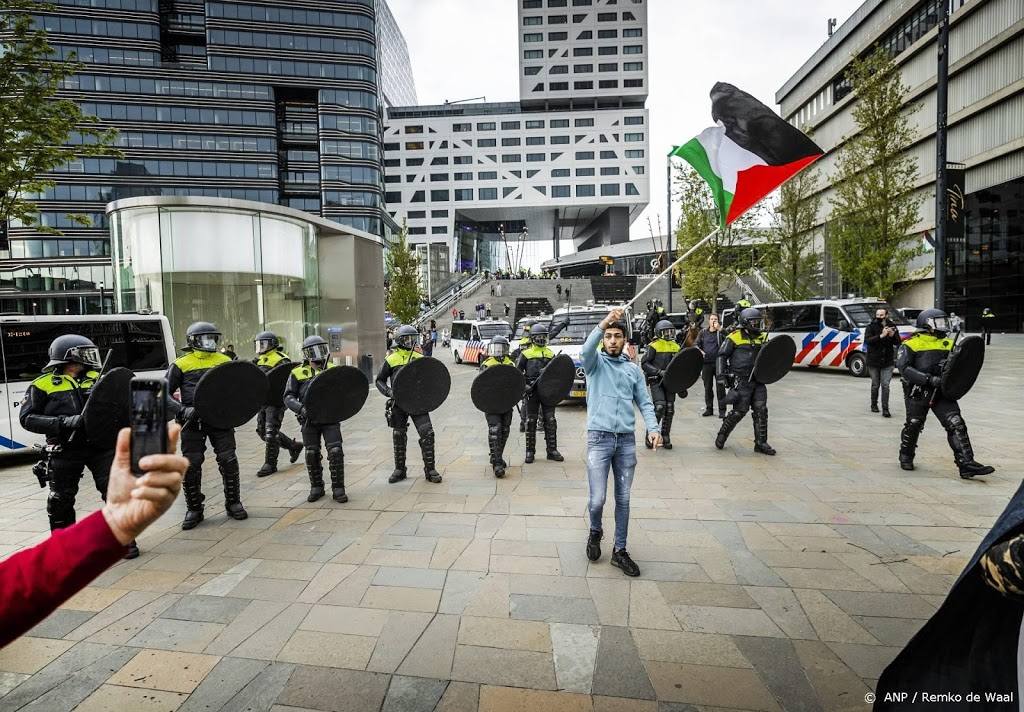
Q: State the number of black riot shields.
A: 10